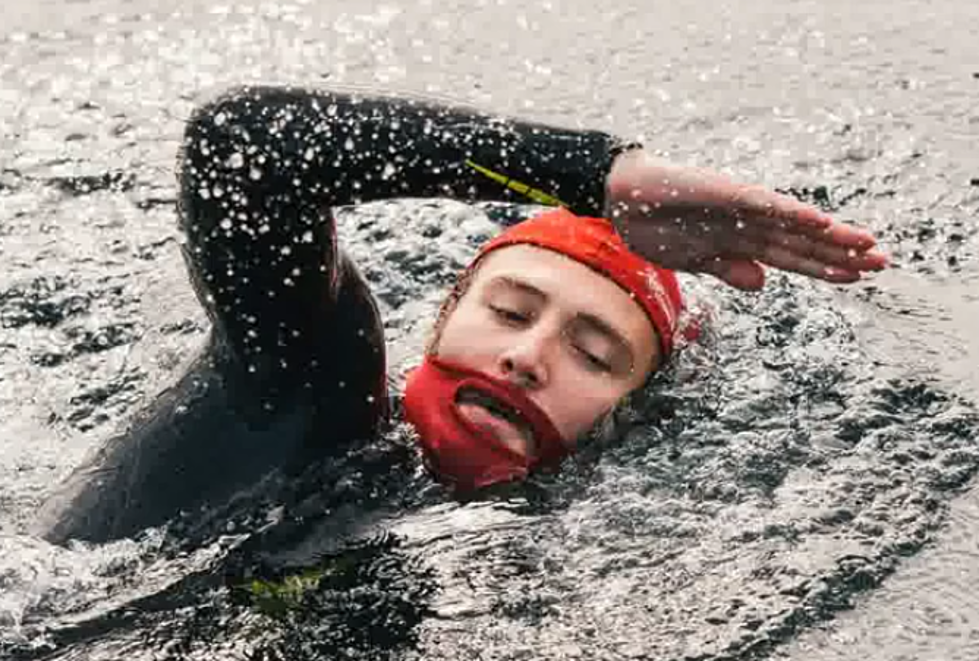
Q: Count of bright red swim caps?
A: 1